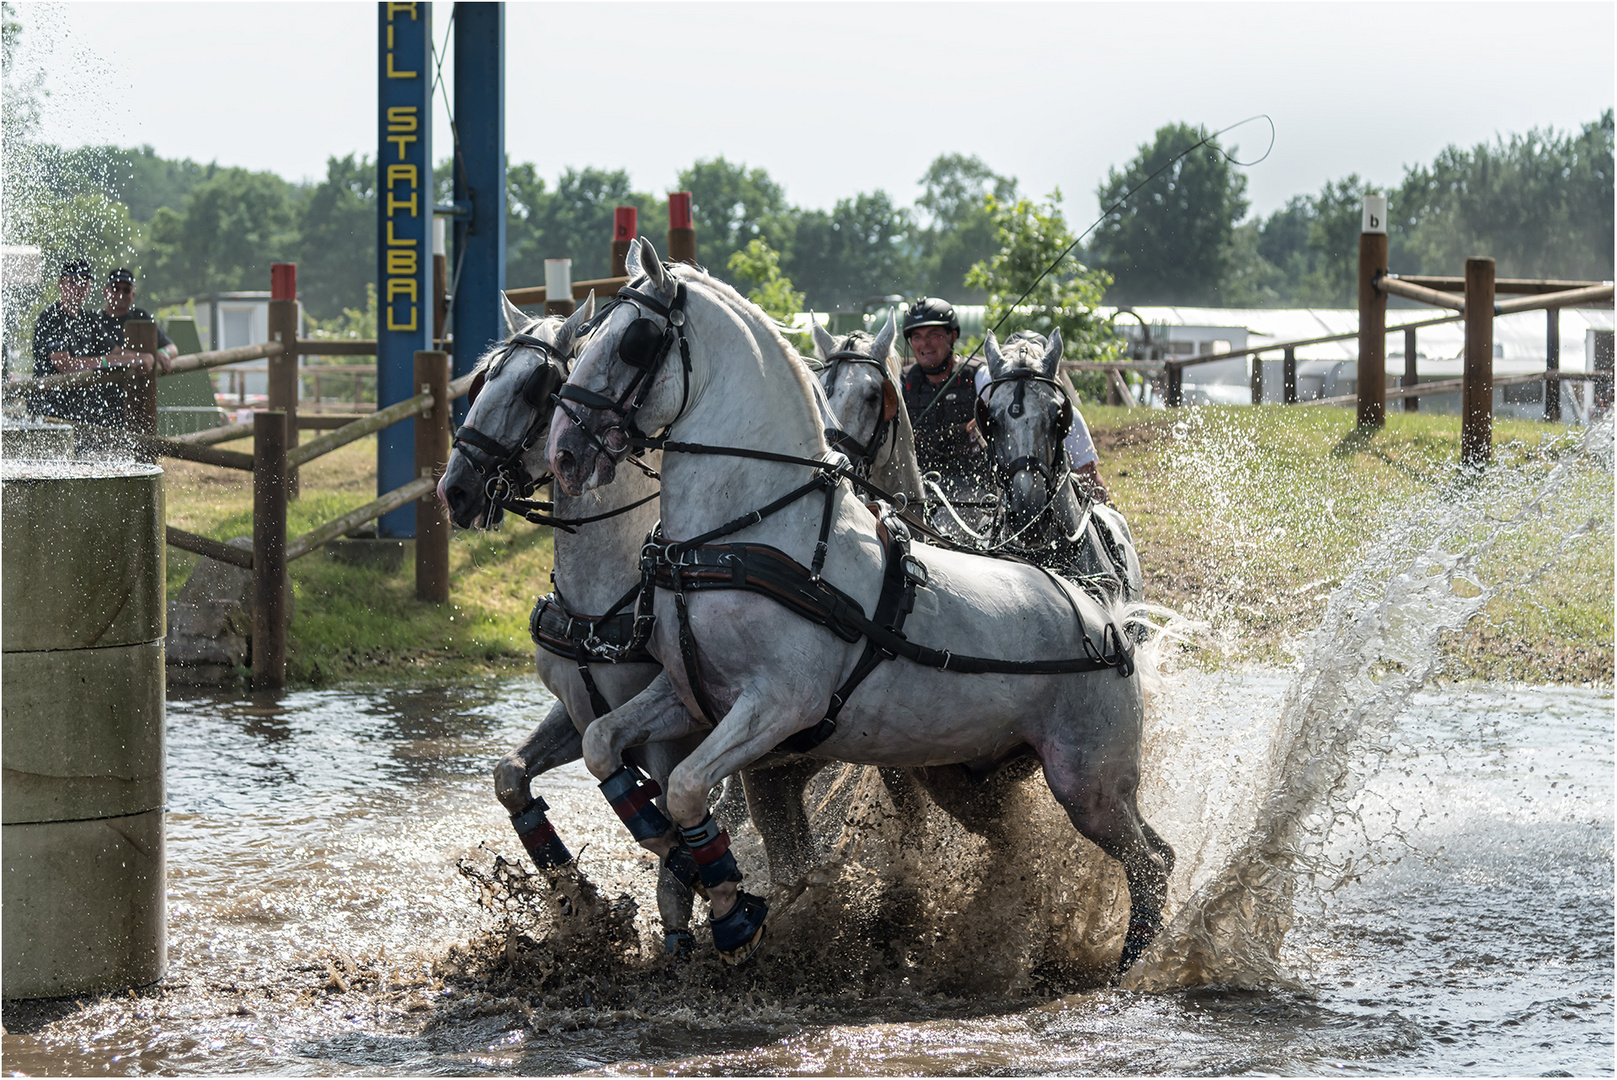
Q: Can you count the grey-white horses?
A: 4